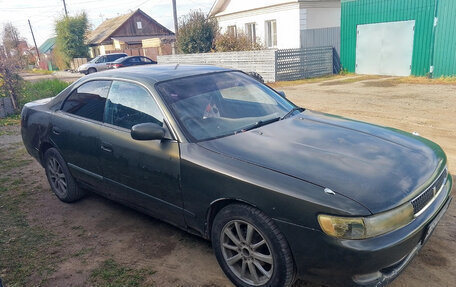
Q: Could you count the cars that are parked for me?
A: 3